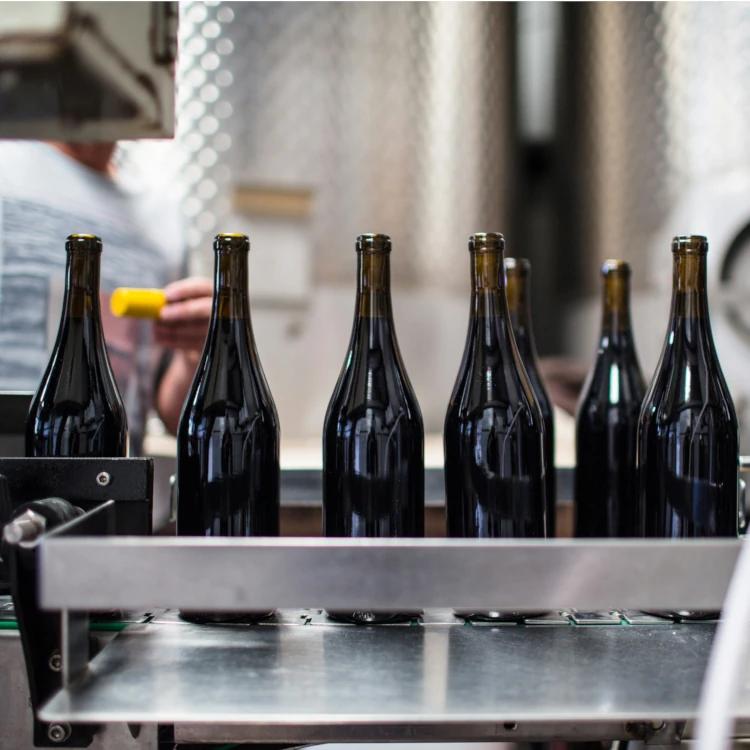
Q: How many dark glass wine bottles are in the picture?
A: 7